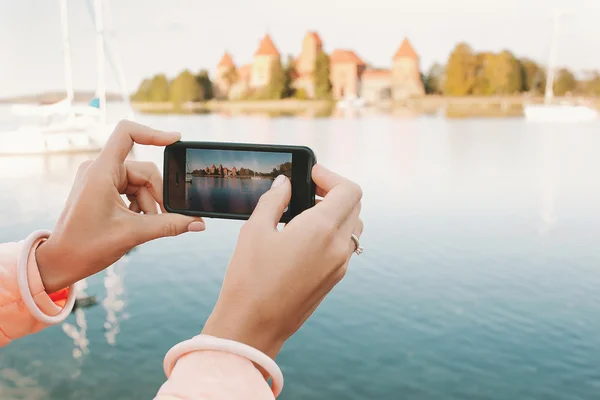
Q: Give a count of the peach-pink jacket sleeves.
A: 2